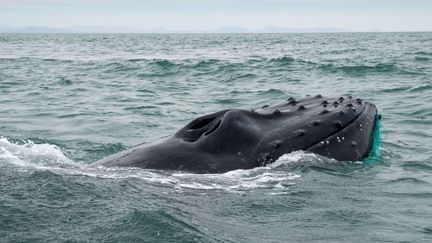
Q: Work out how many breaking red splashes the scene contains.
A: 0